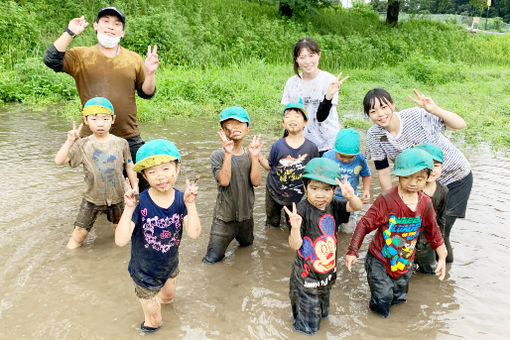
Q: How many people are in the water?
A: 11